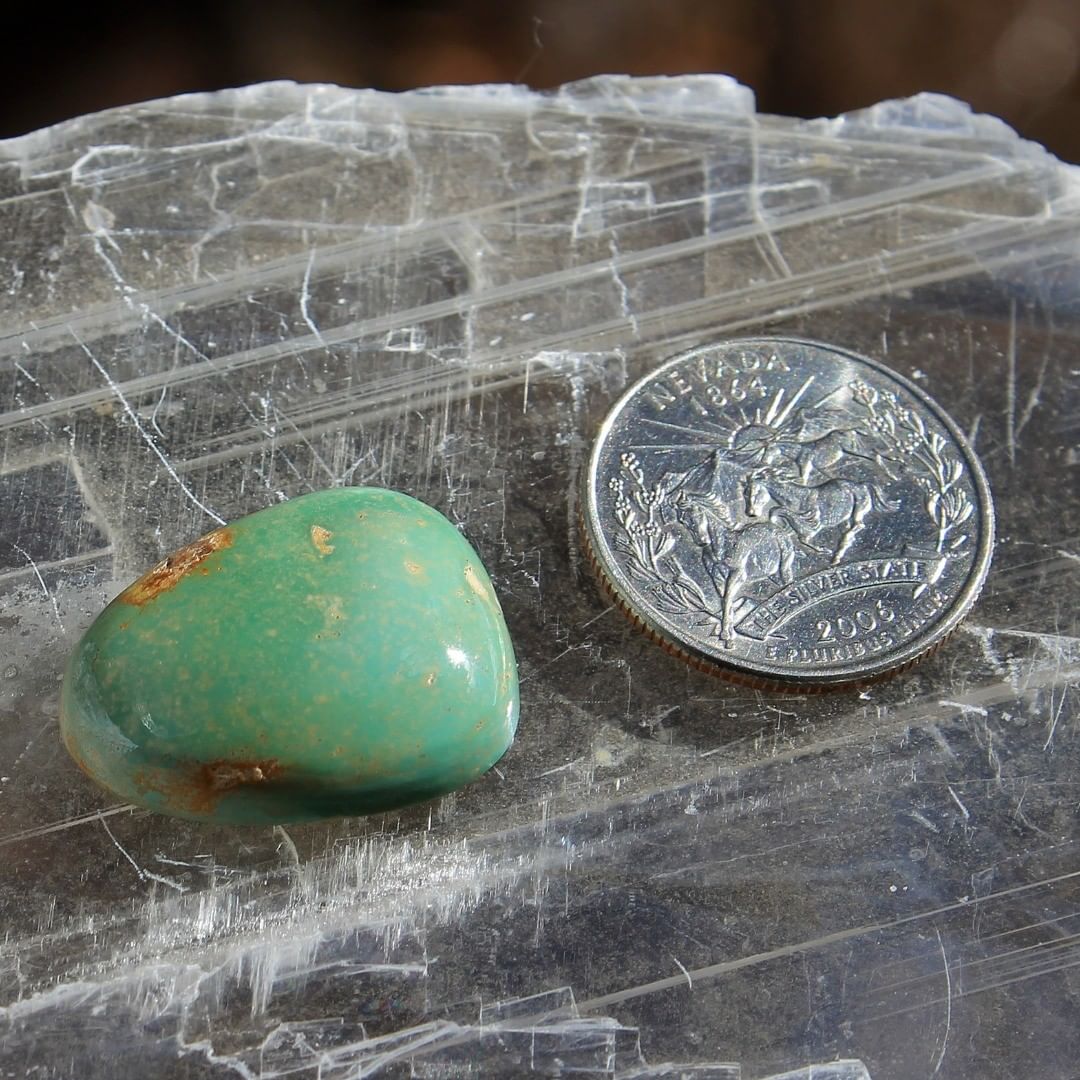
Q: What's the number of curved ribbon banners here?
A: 1